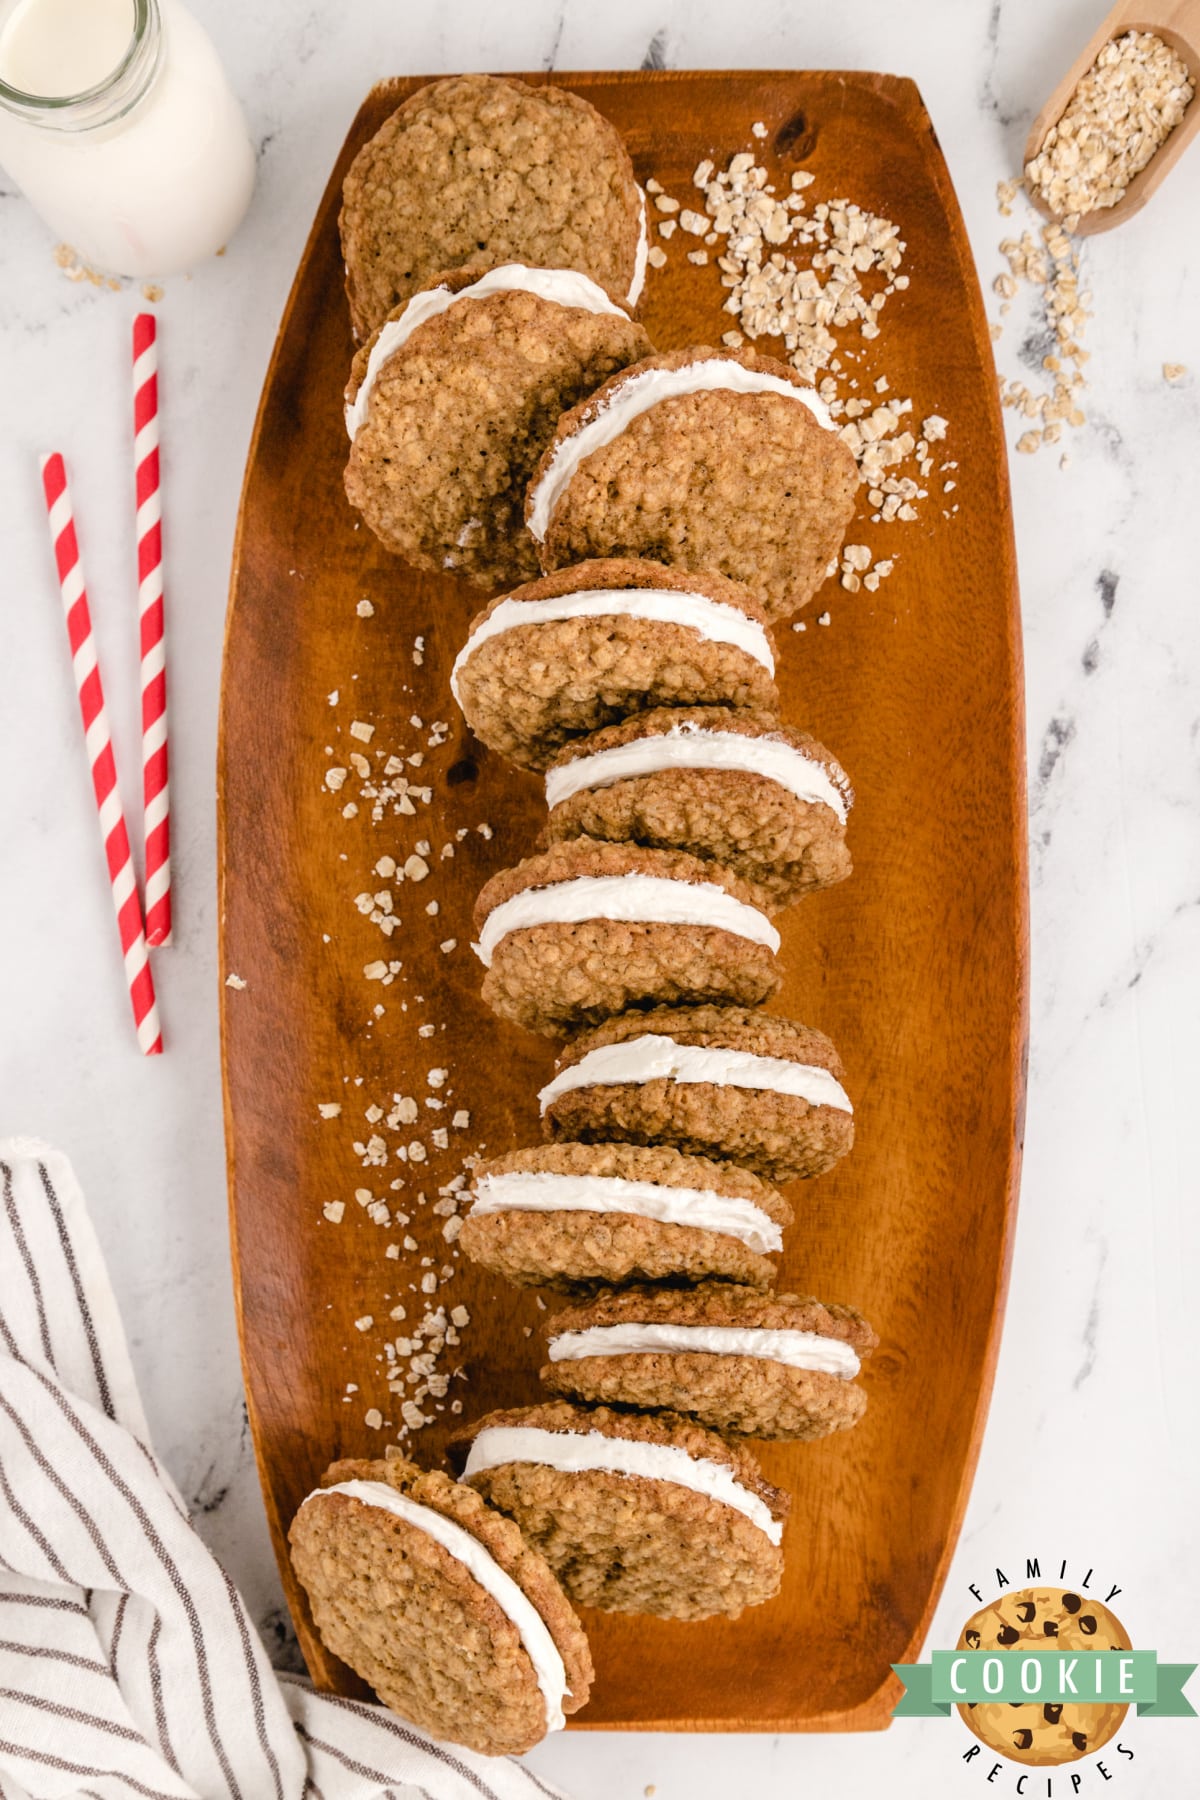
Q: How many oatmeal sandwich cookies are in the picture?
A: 11